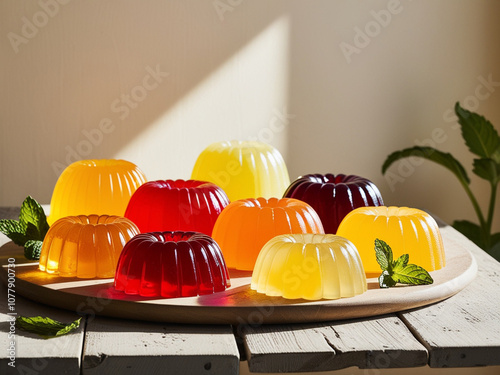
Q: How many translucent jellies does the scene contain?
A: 9